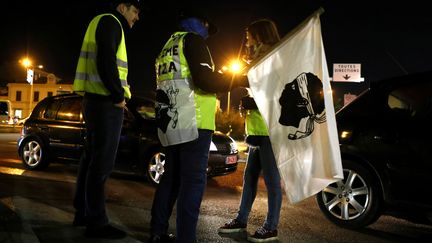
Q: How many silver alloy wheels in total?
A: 3